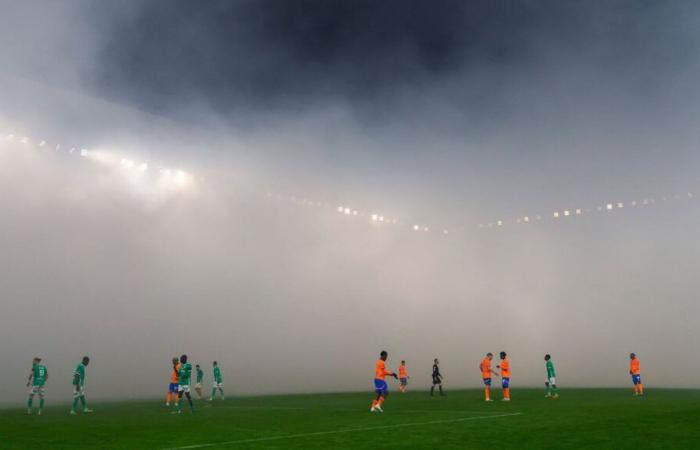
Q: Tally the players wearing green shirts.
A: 6